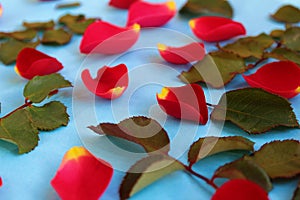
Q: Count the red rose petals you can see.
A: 11